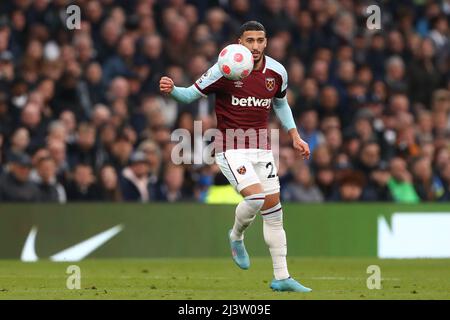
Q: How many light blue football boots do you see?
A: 2